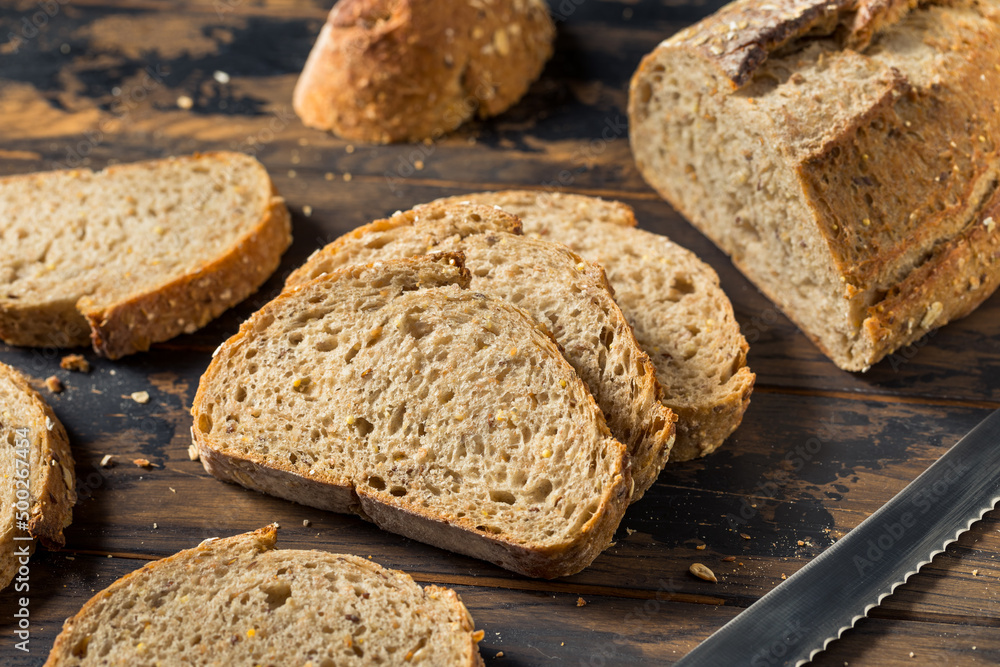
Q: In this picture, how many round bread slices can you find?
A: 6